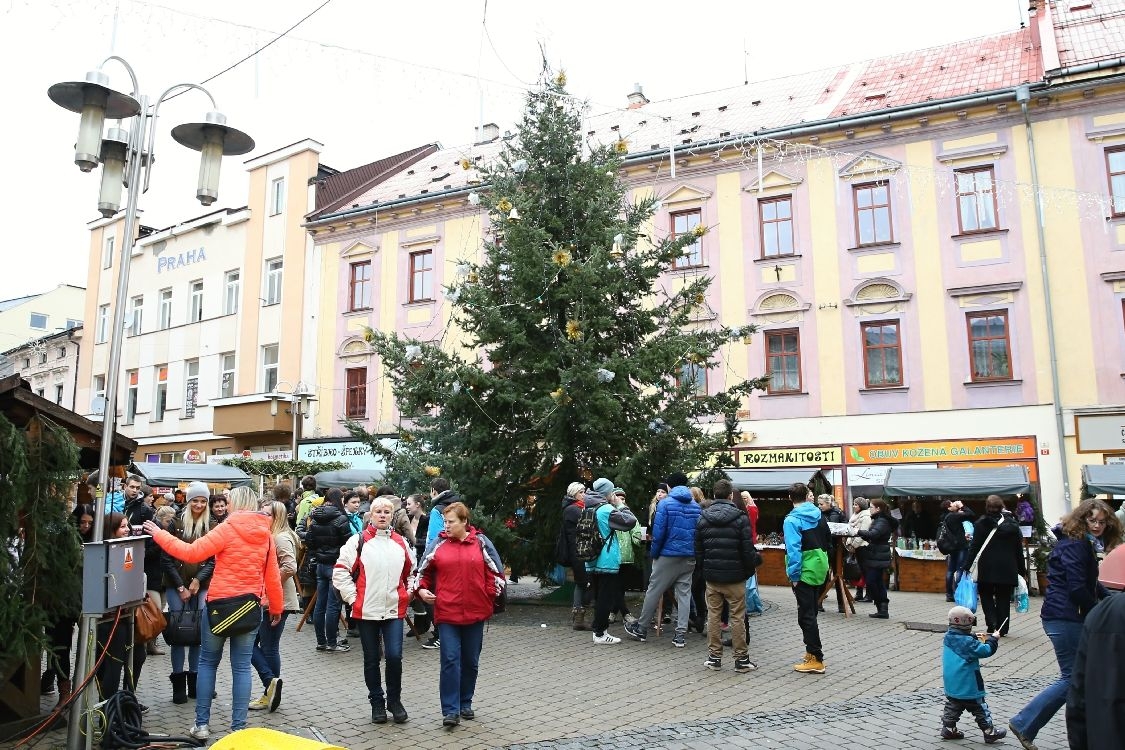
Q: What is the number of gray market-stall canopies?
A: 5